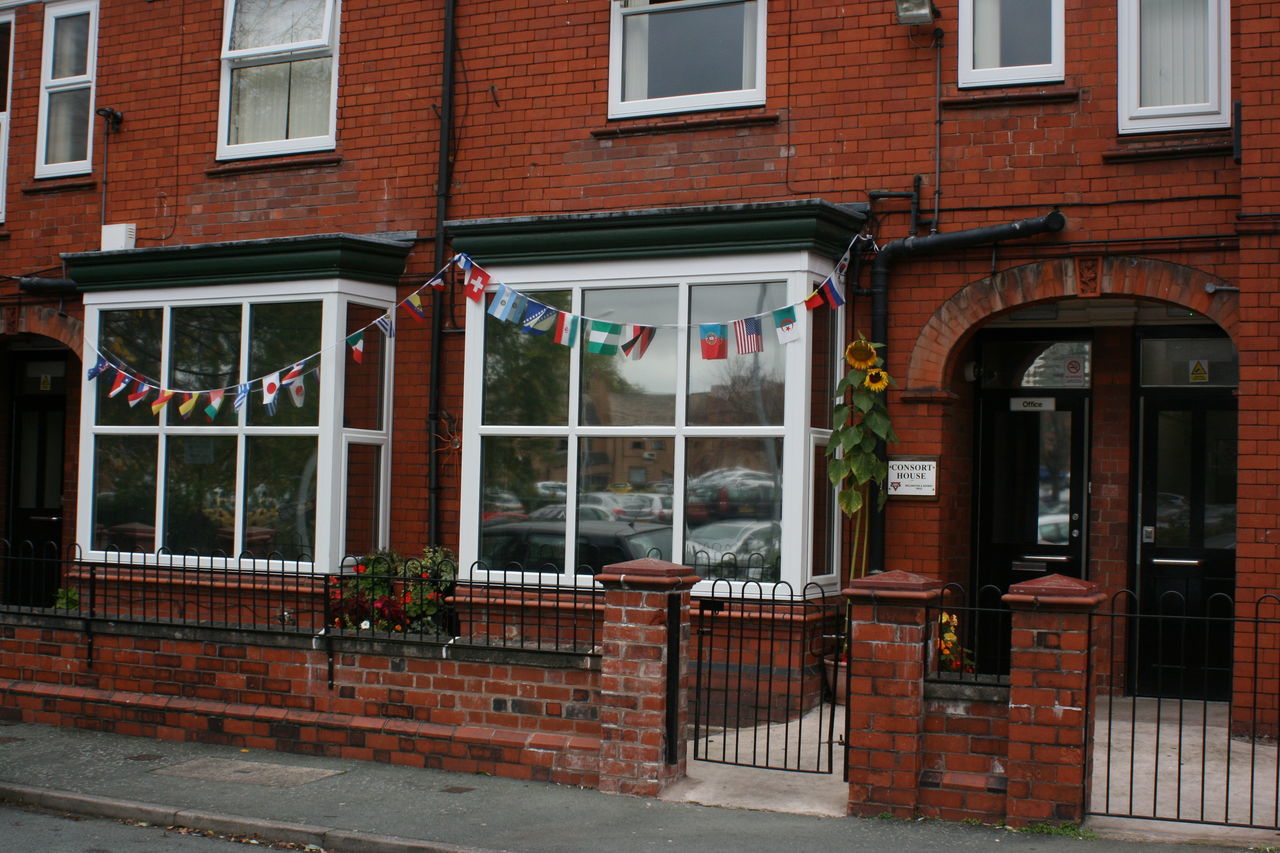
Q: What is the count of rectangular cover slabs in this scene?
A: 1